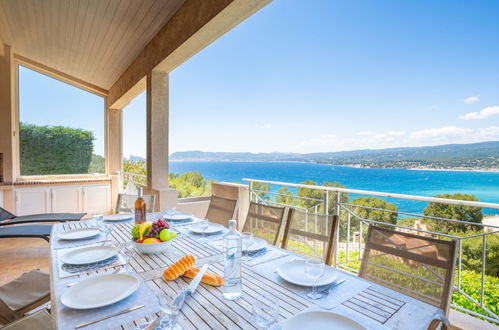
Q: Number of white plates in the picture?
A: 9